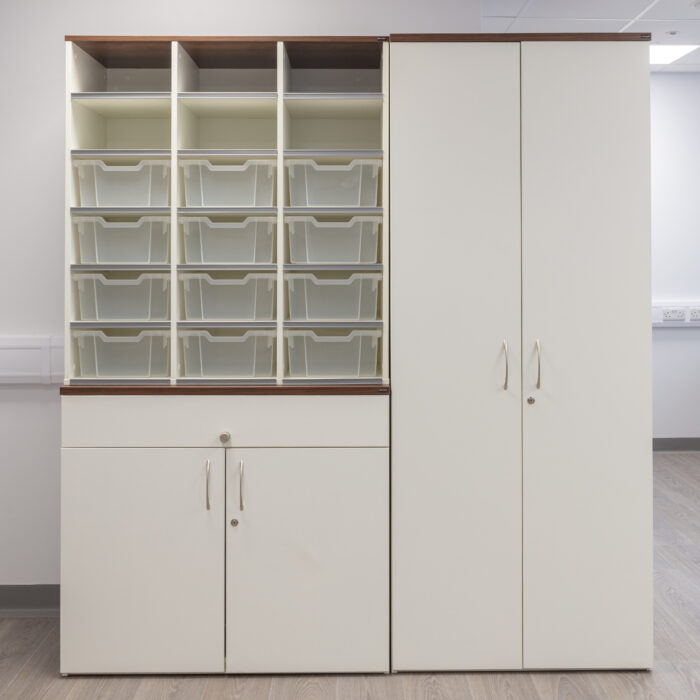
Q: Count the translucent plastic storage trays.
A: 12